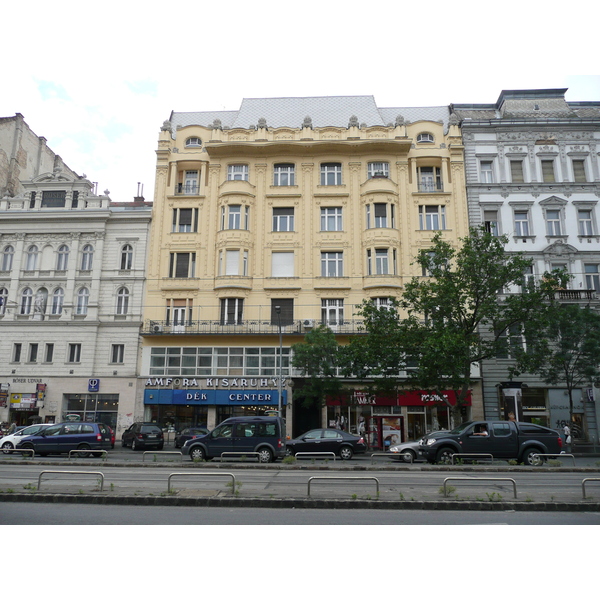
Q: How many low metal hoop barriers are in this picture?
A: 13